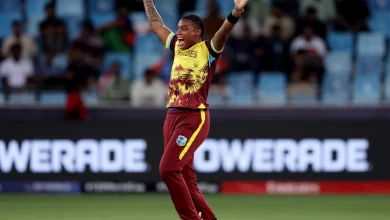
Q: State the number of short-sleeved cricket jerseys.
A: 1